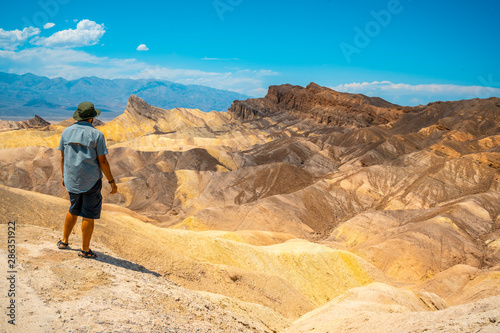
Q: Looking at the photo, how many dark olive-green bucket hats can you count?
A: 1